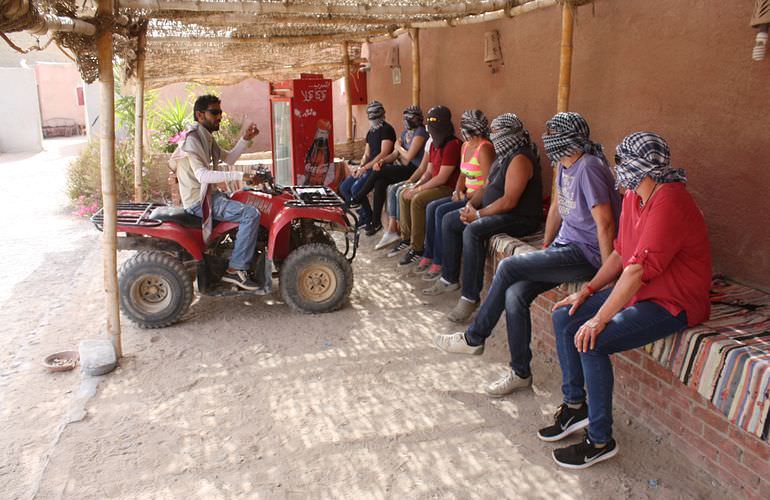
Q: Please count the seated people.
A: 9